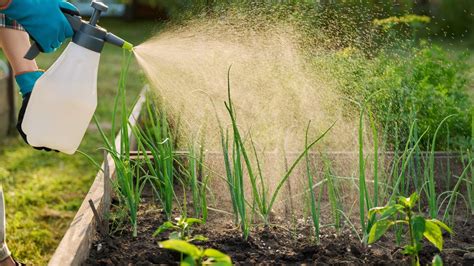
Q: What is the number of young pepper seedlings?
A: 3